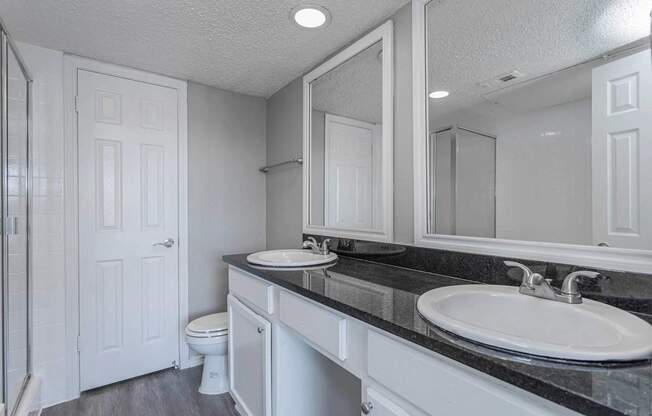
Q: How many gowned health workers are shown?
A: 0